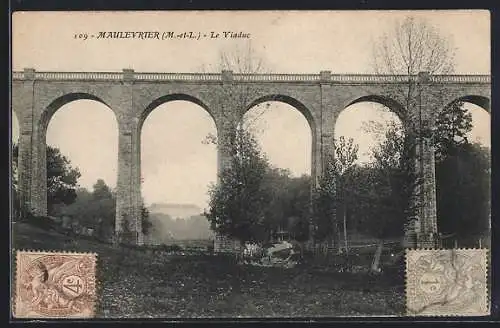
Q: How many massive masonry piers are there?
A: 5